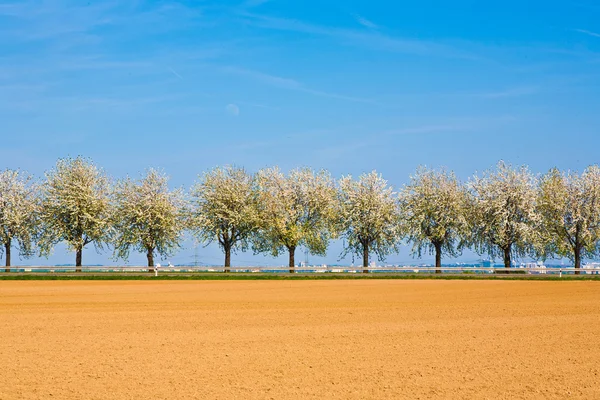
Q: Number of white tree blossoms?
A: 9